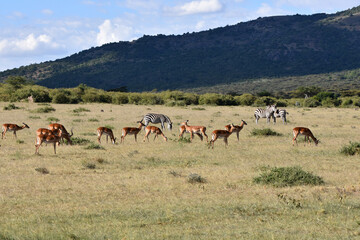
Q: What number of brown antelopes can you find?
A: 12